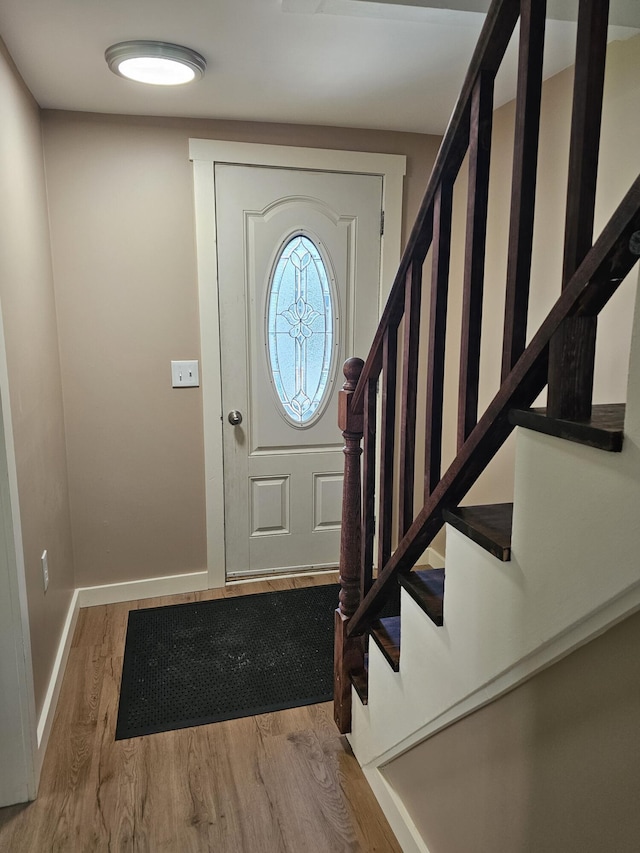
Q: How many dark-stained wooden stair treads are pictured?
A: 5